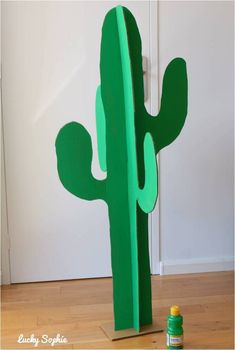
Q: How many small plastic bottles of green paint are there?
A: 1